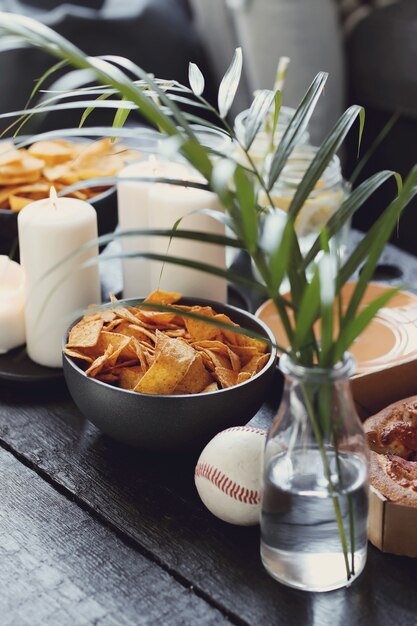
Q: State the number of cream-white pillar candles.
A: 4